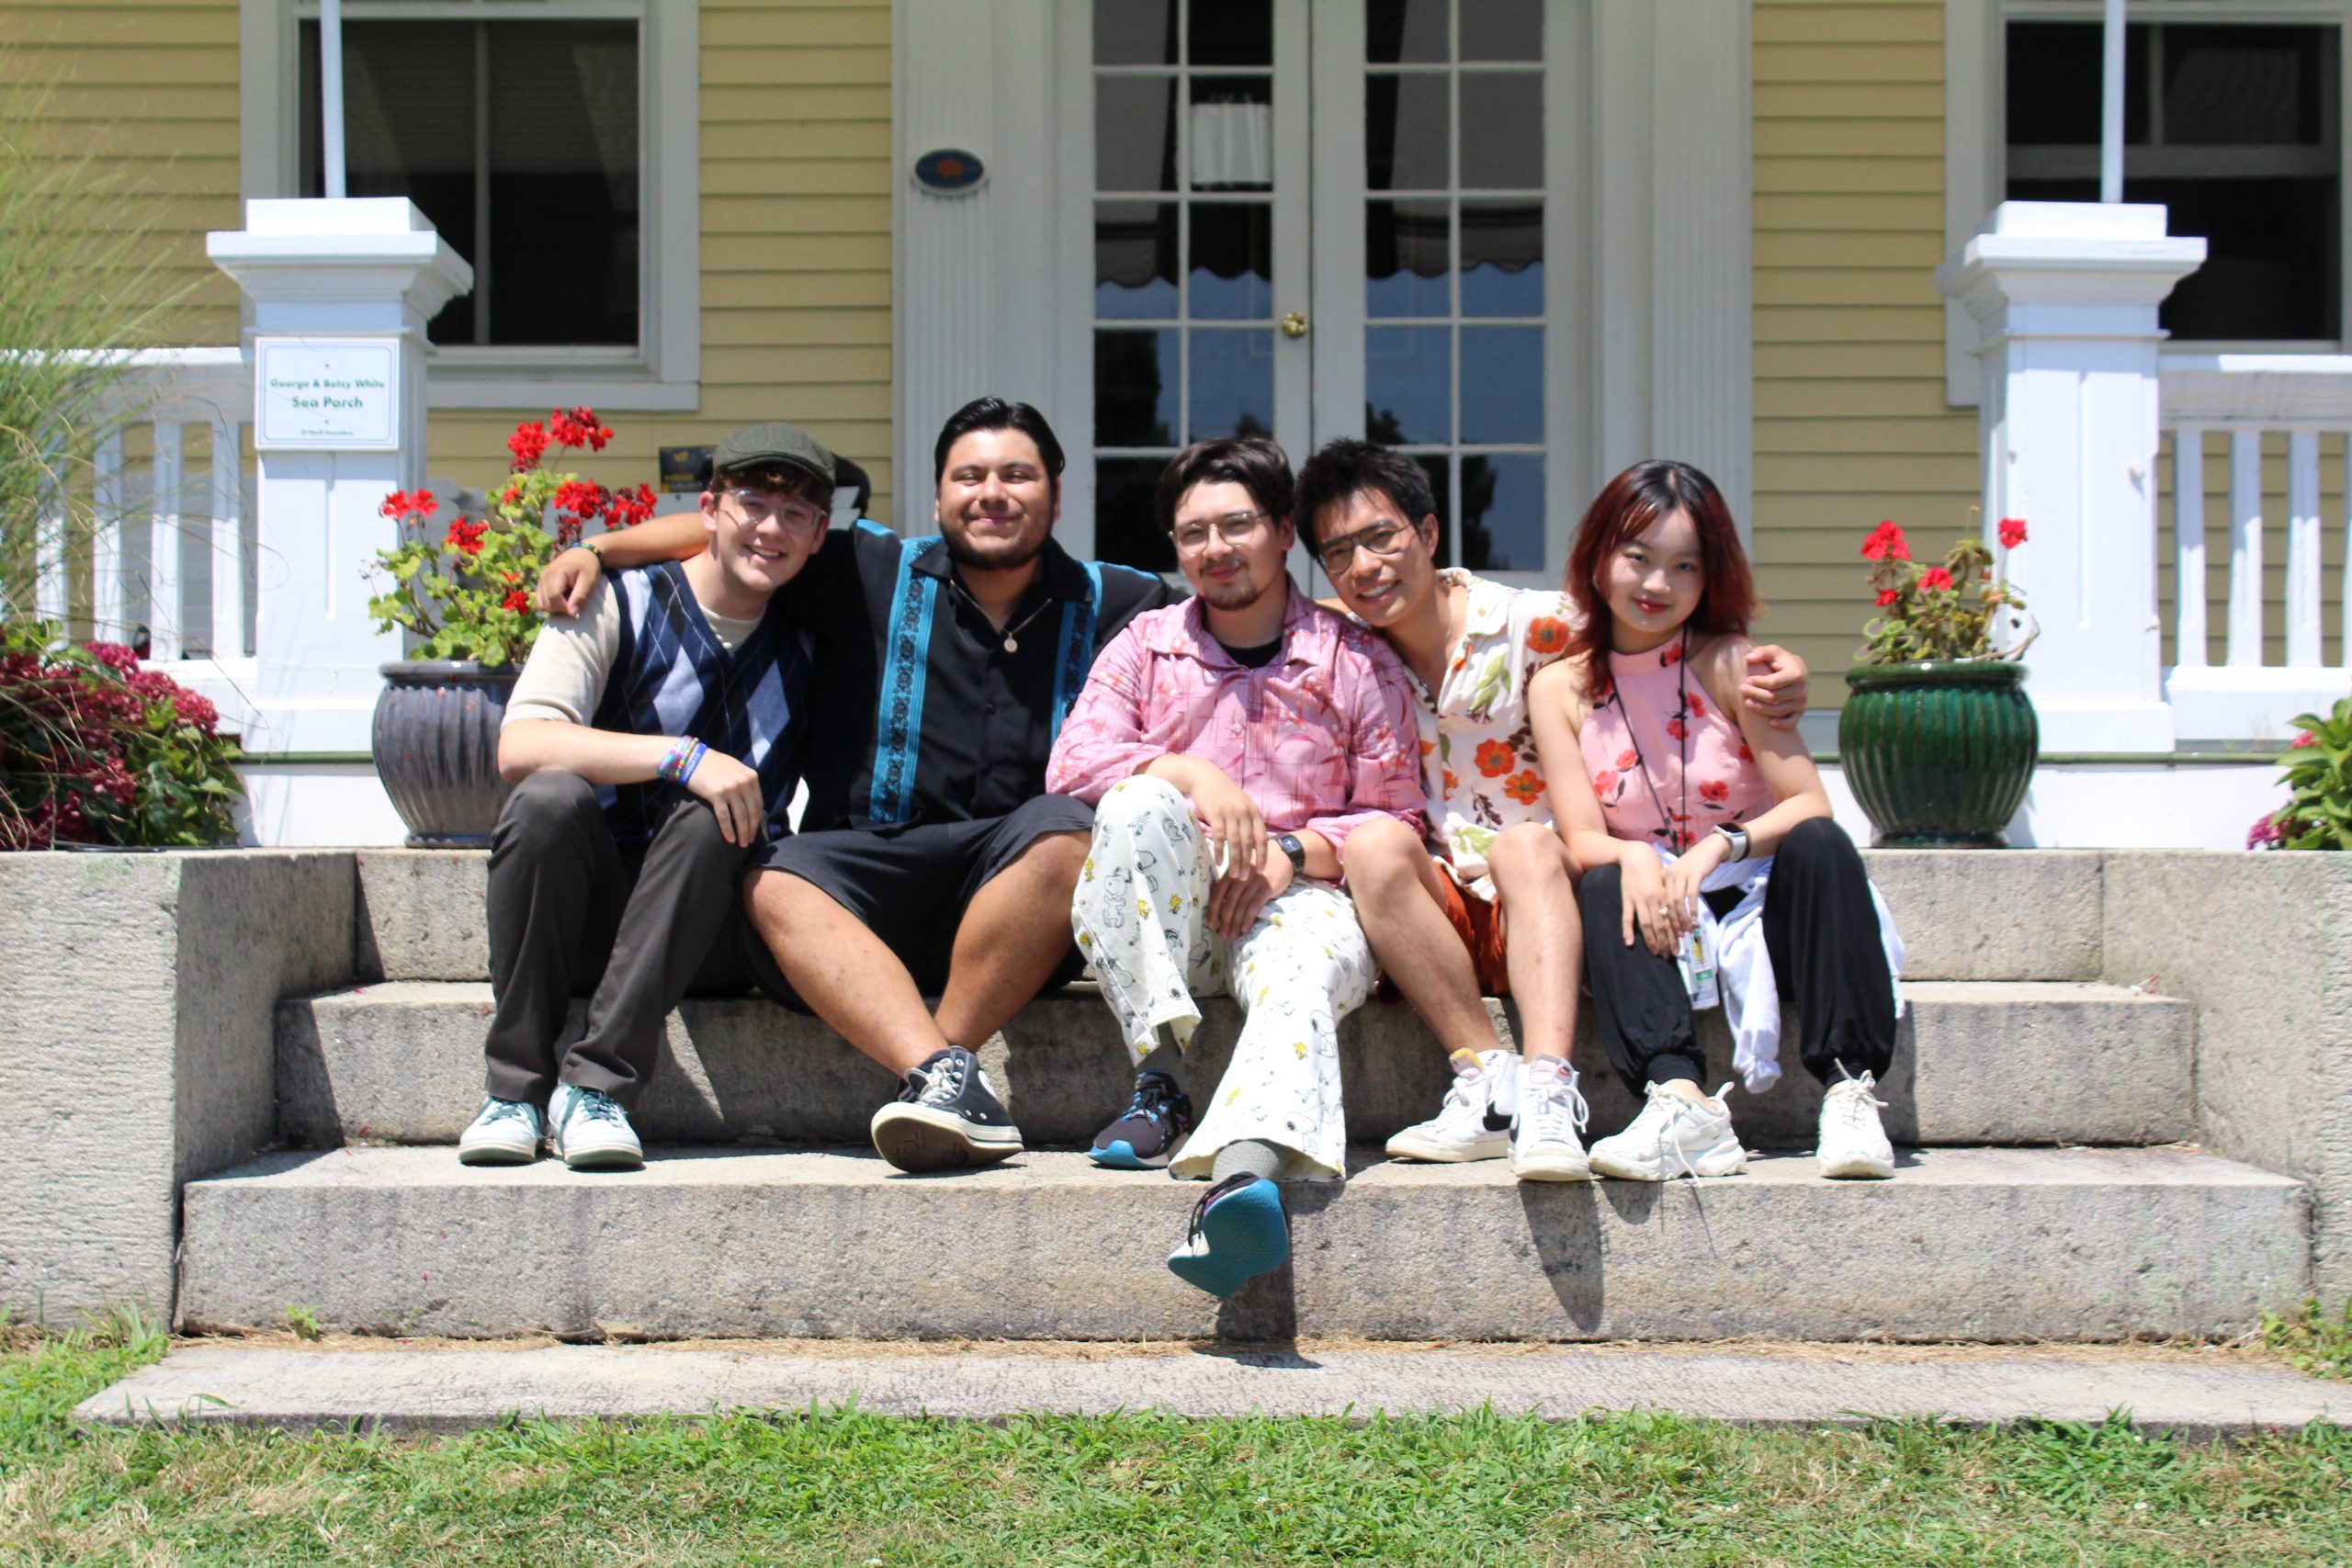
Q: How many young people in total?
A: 5